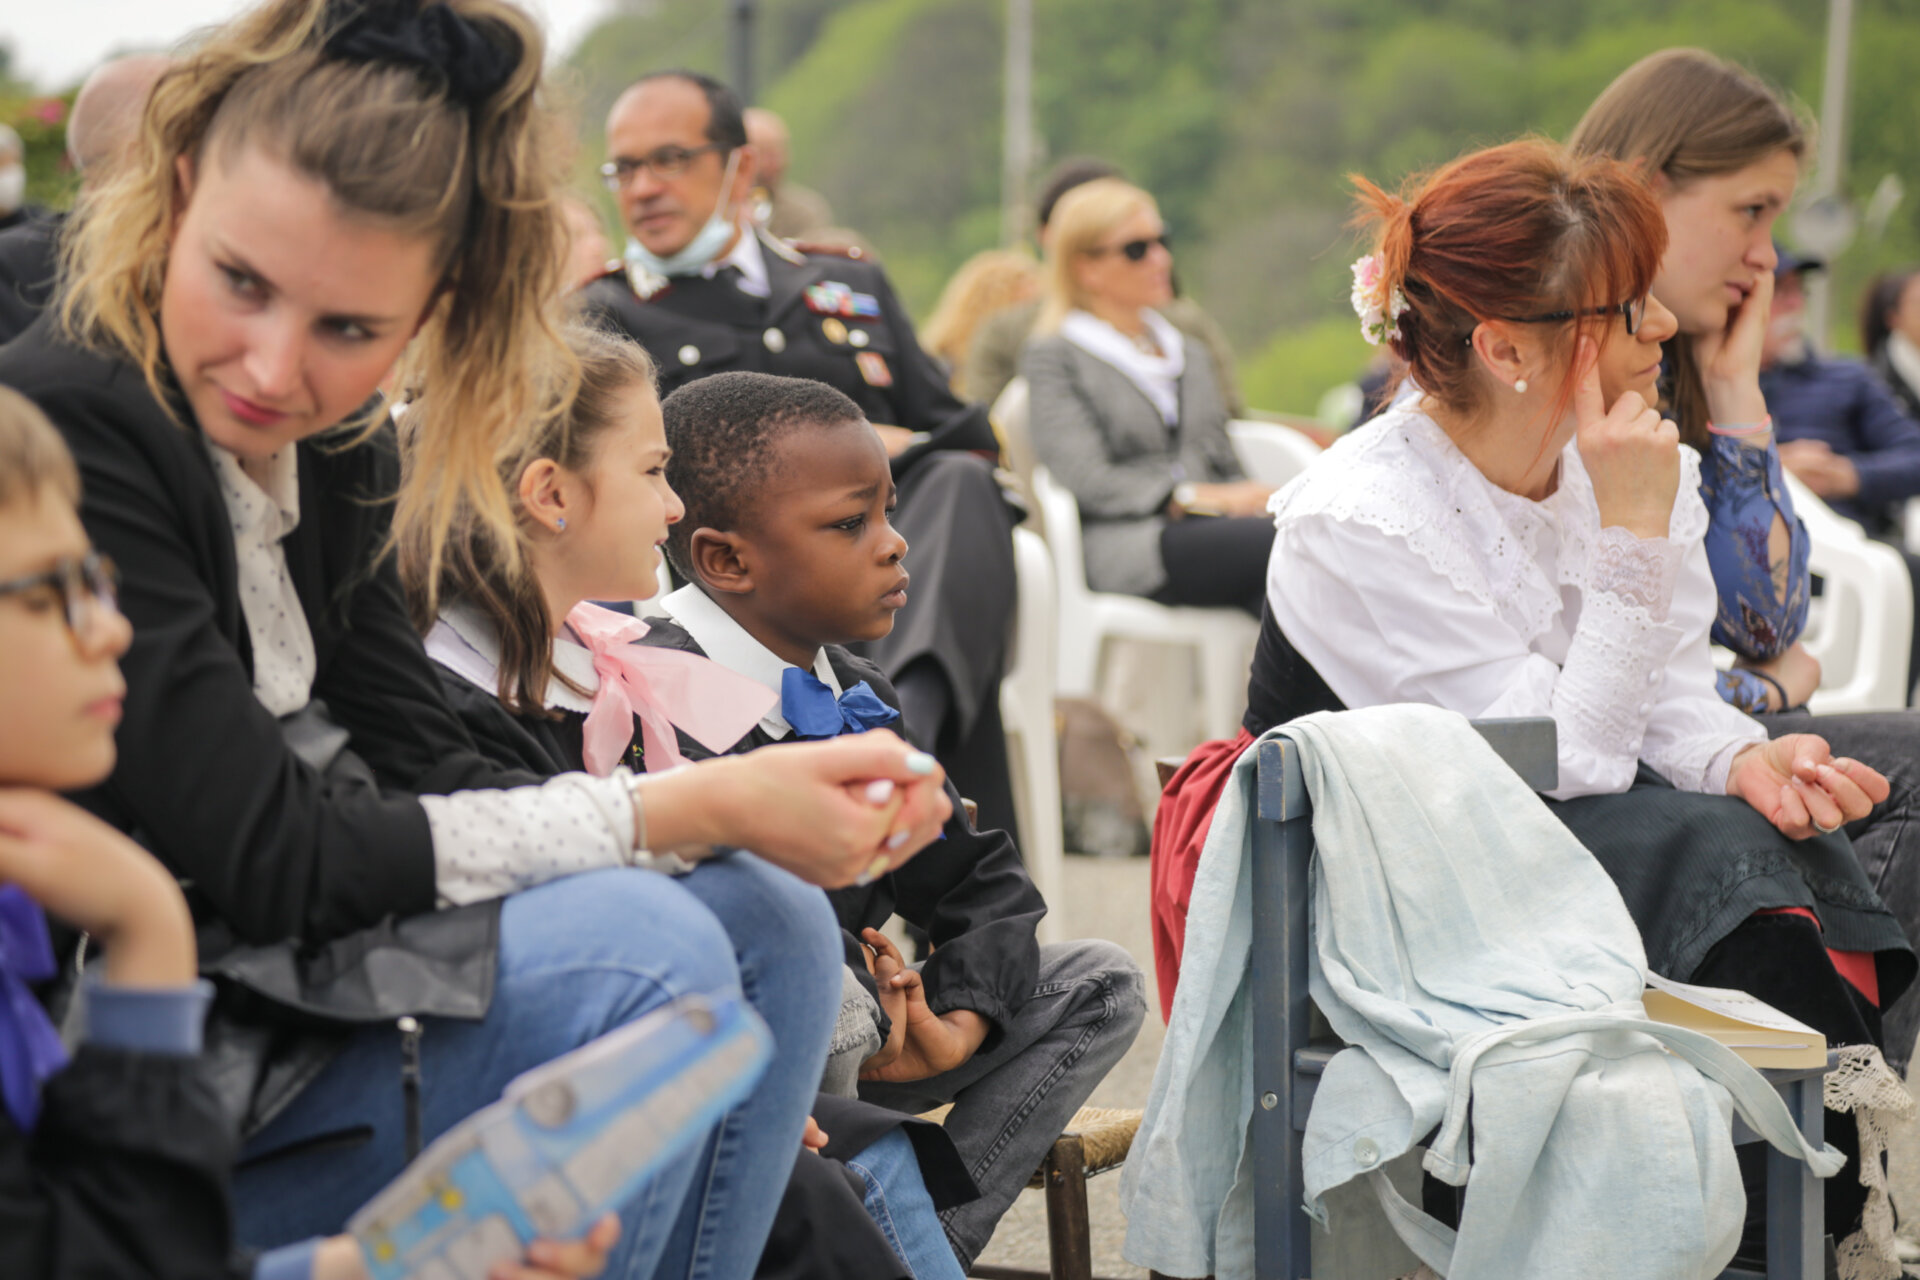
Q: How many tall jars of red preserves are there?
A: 0